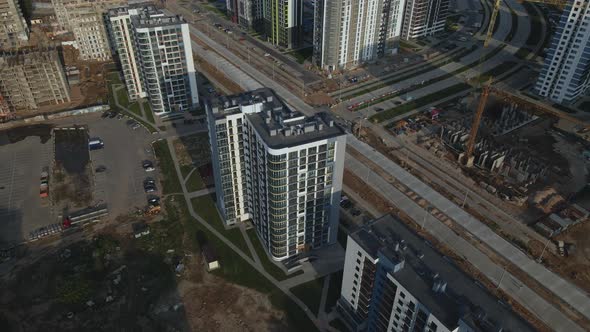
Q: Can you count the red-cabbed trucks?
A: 1